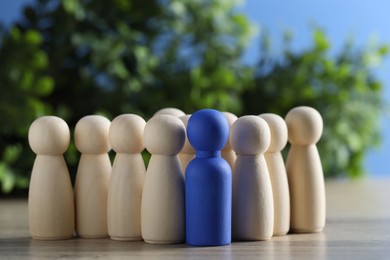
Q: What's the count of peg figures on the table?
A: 11